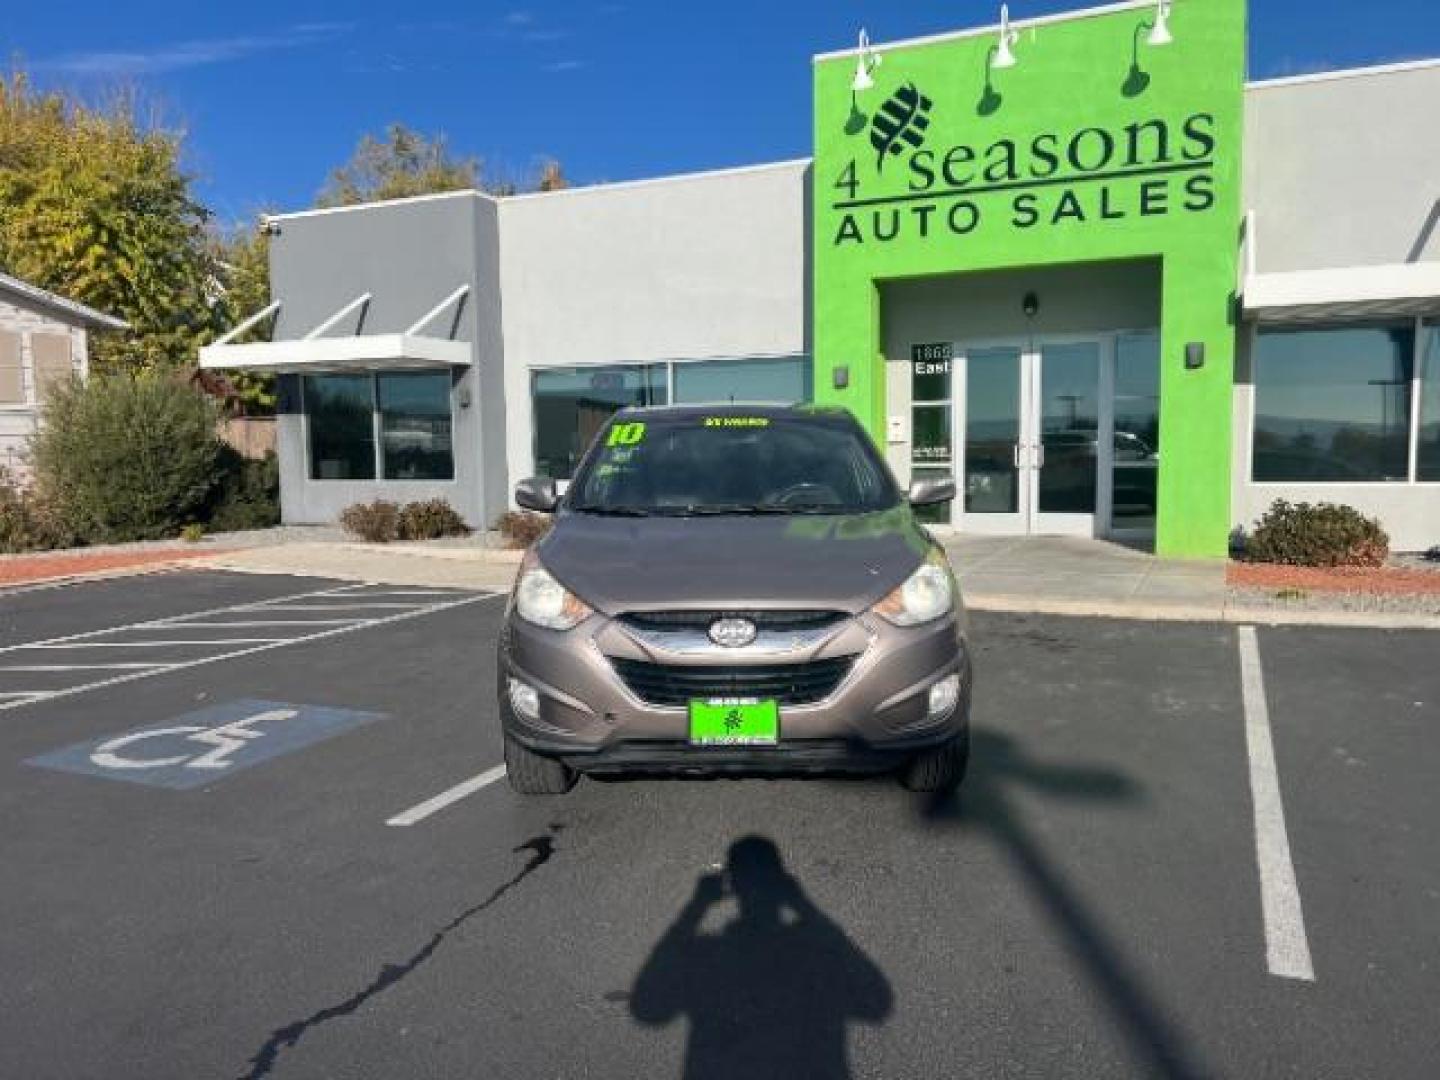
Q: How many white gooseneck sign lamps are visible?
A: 3